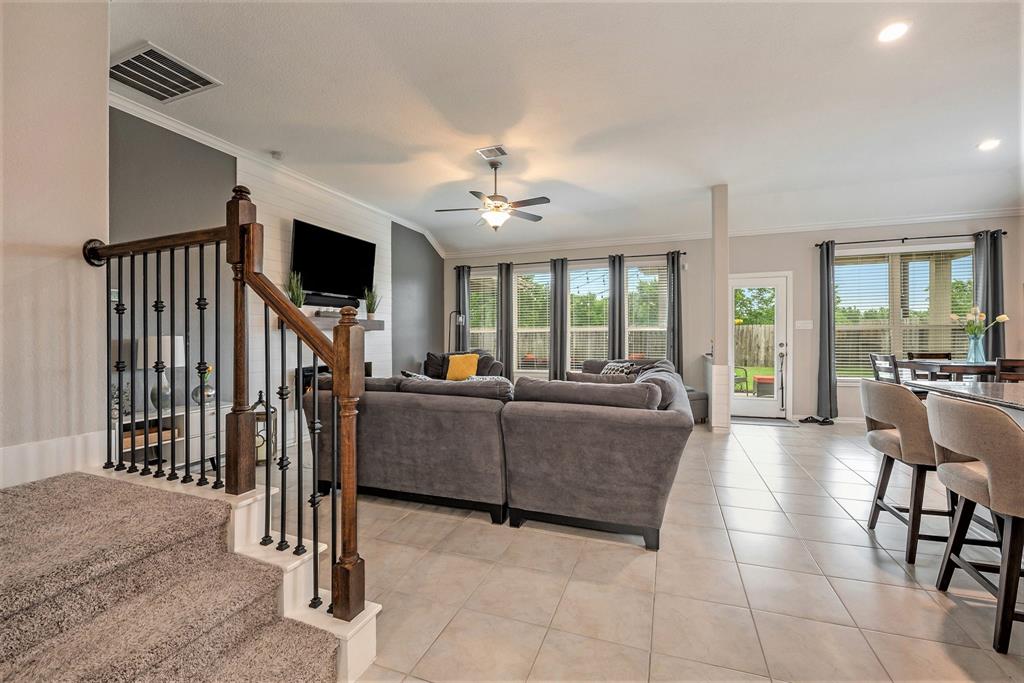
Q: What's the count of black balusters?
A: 14